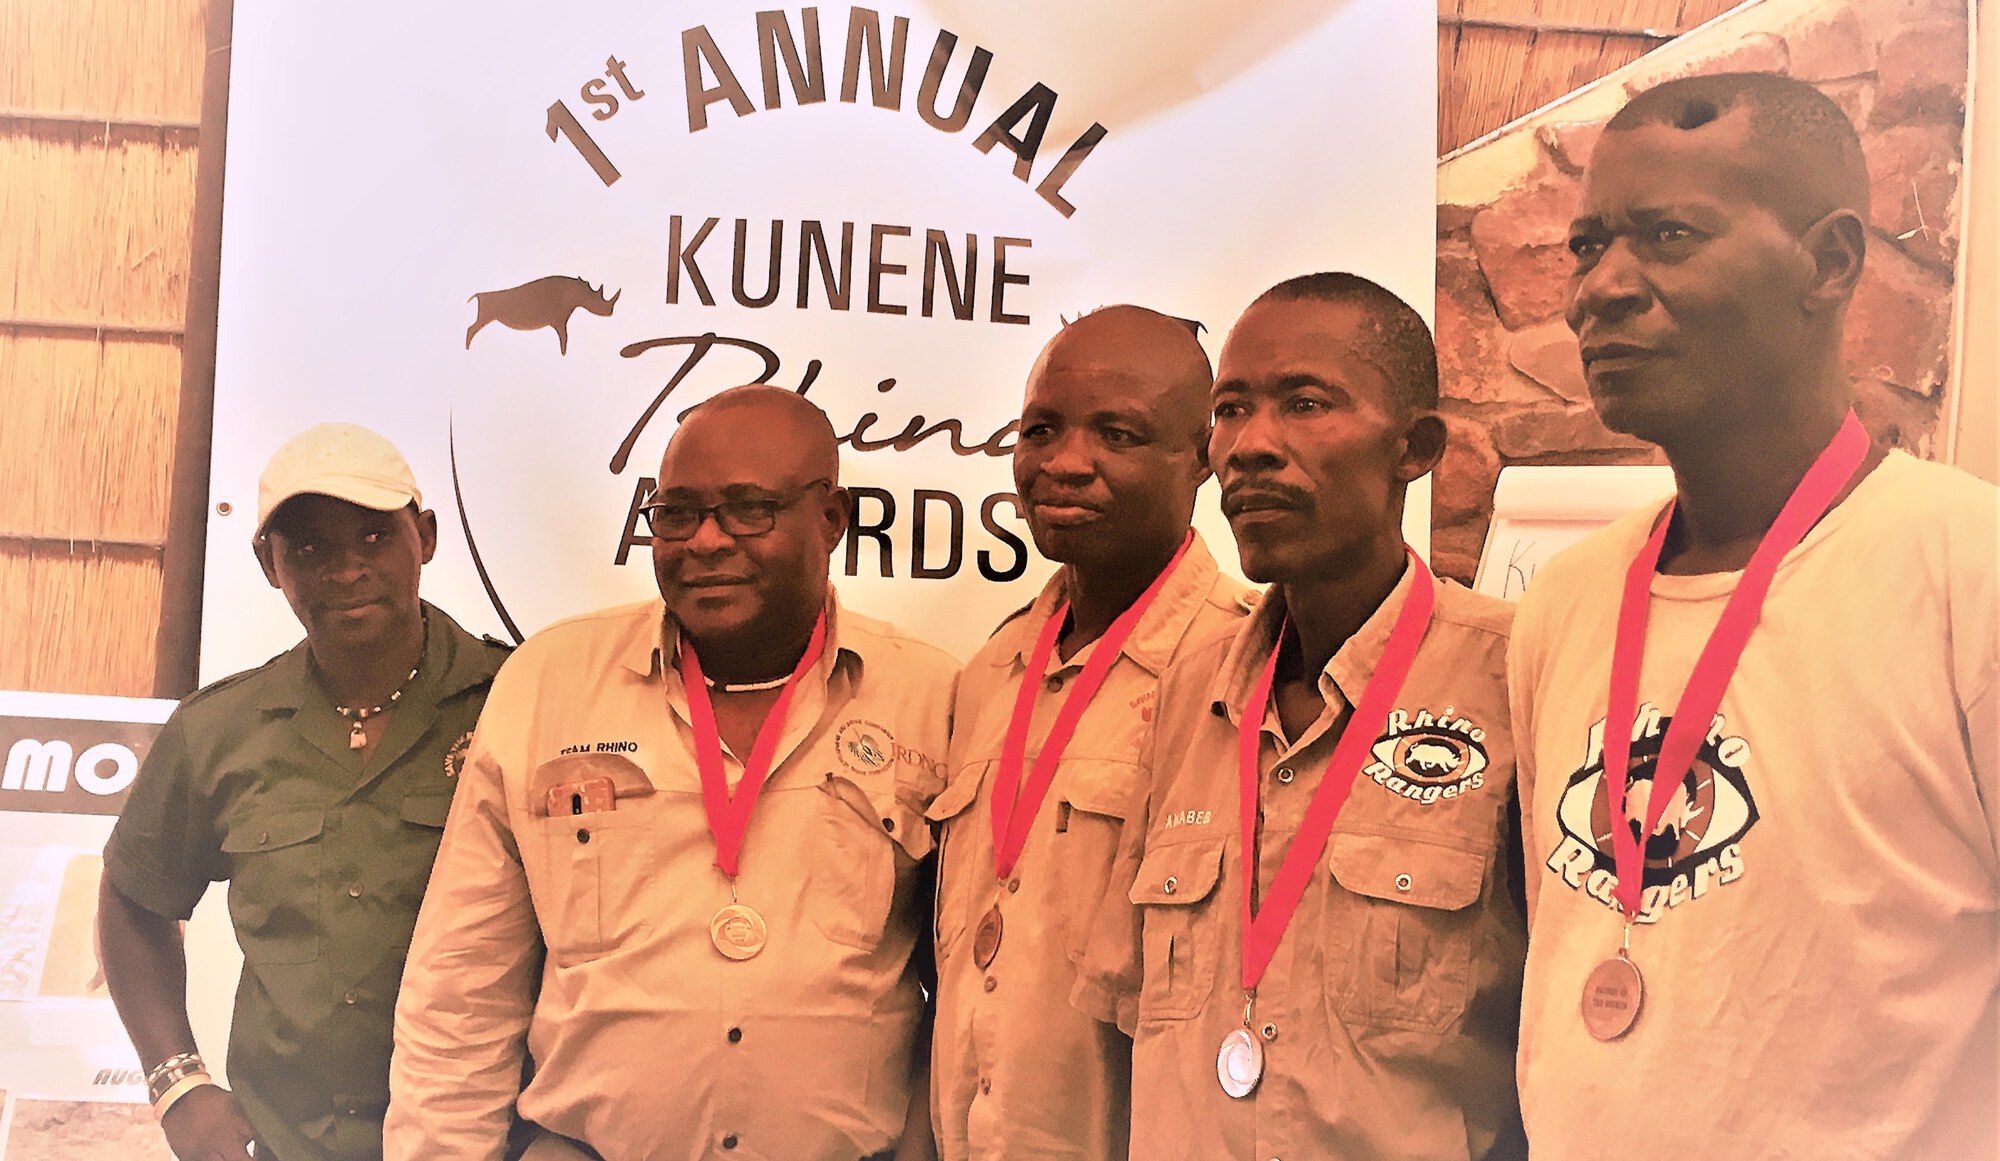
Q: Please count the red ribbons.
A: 4